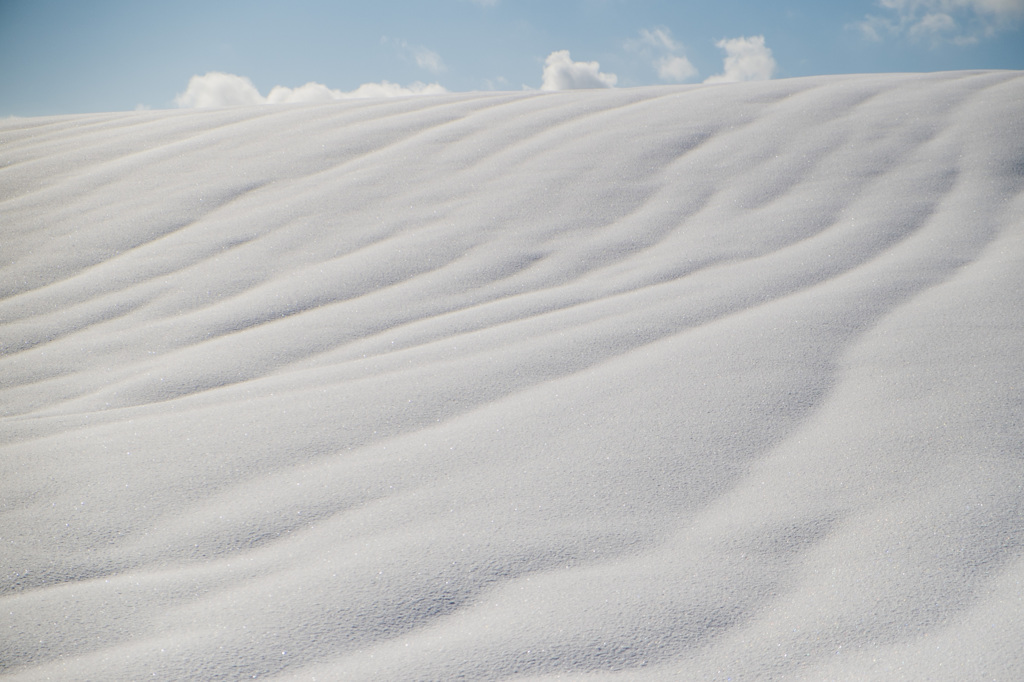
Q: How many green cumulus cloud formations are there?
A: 0